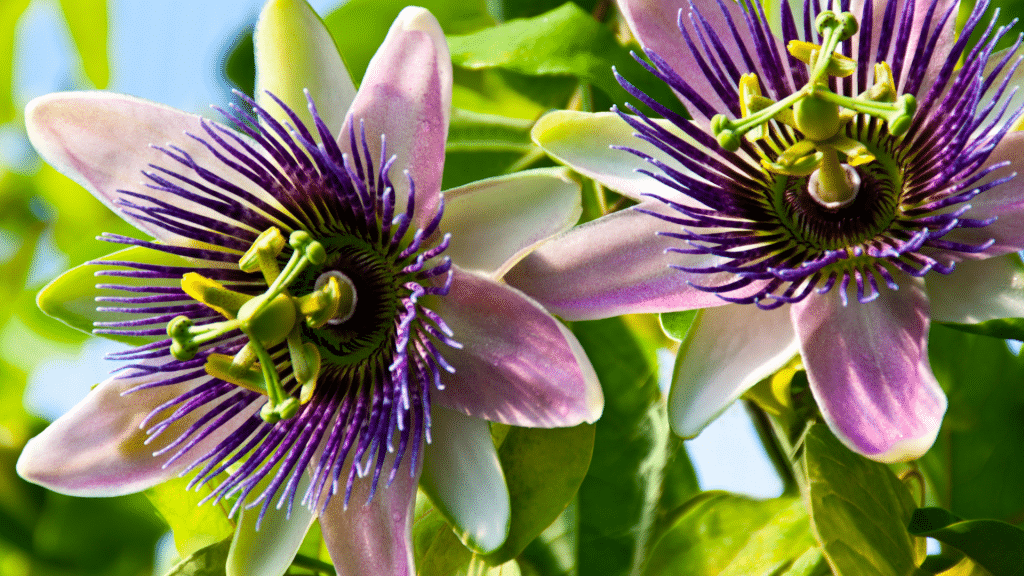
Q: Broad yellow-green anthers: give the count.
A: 10